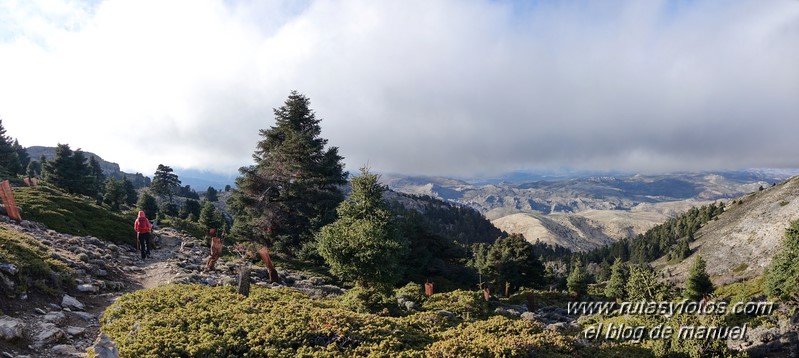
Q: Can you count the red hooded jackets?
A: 1